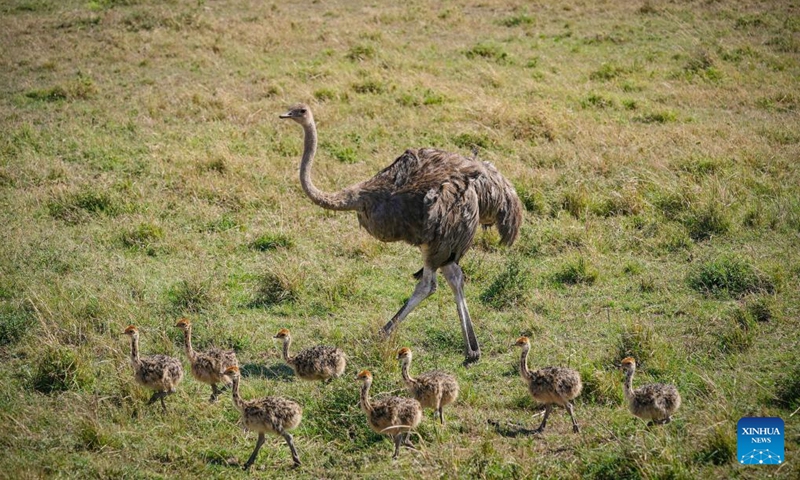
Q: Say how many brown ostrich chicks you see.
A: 8